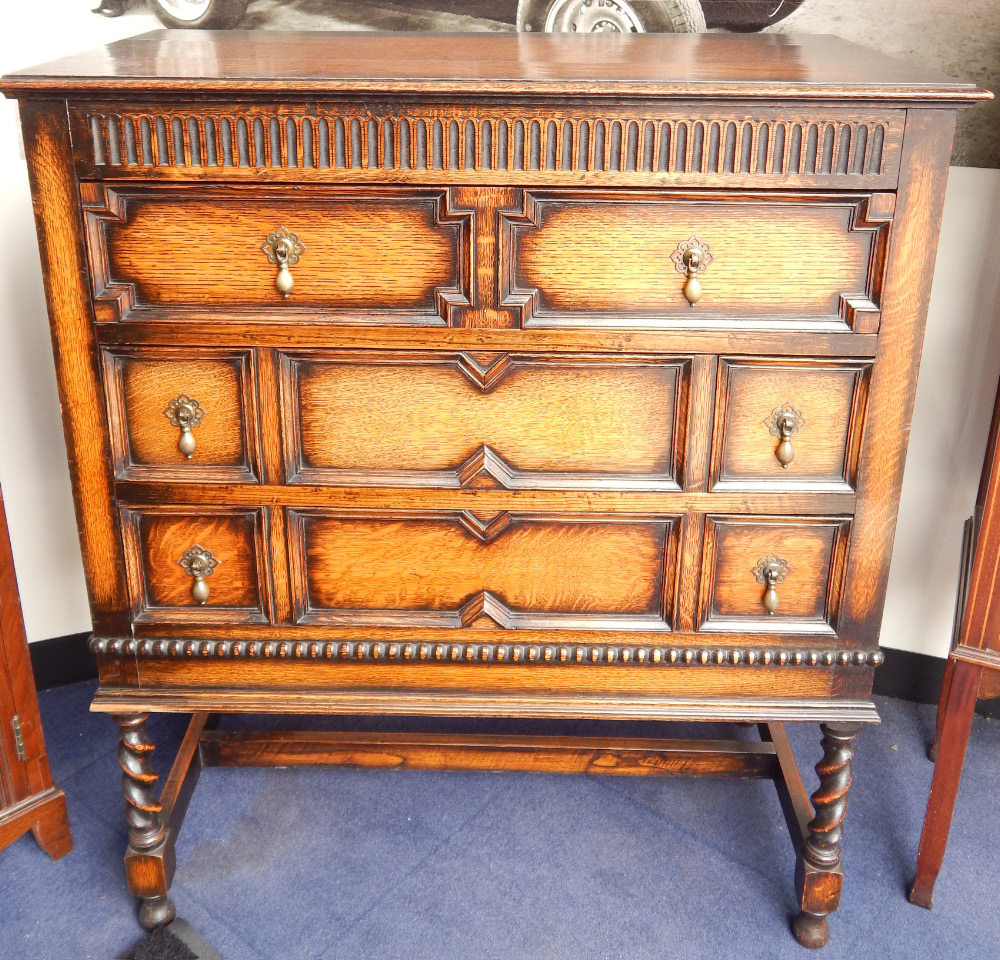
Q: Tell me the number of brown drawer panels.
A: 8